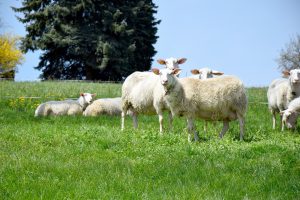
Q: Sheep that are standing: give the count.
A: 5